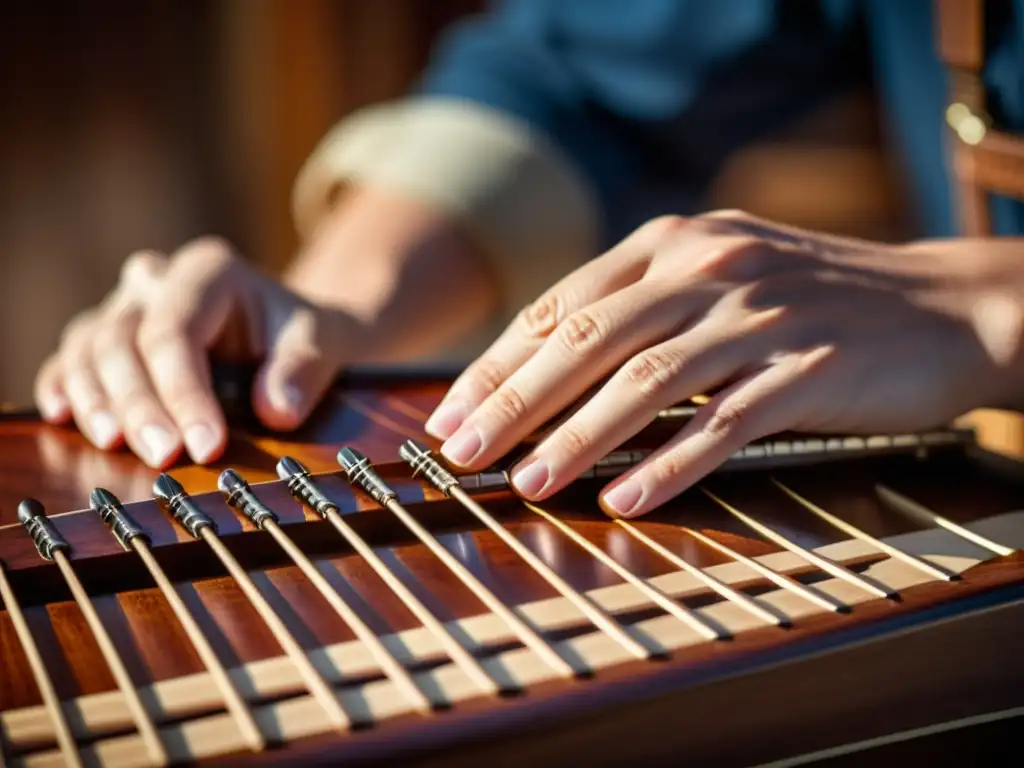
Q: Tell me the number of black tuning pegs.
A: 7